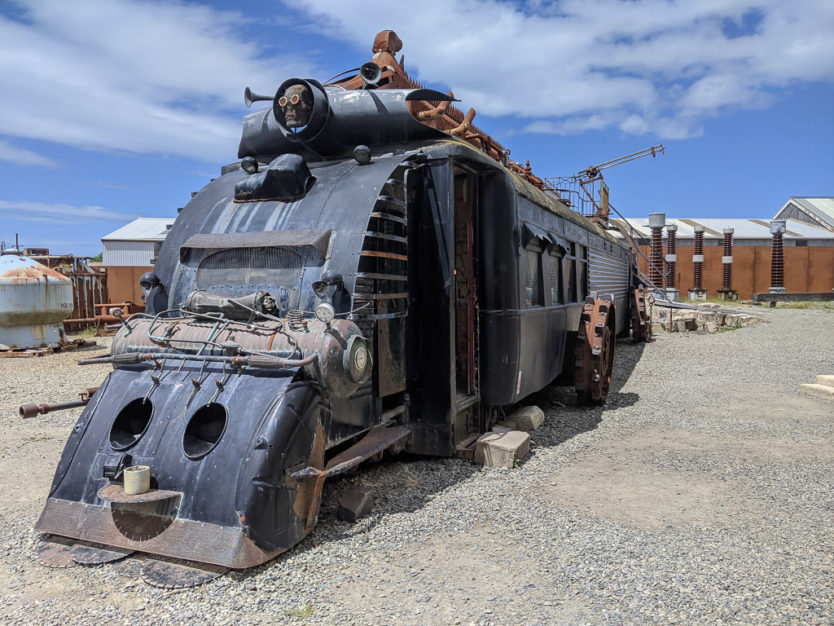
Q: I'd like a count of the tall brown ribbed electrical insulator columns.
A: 5